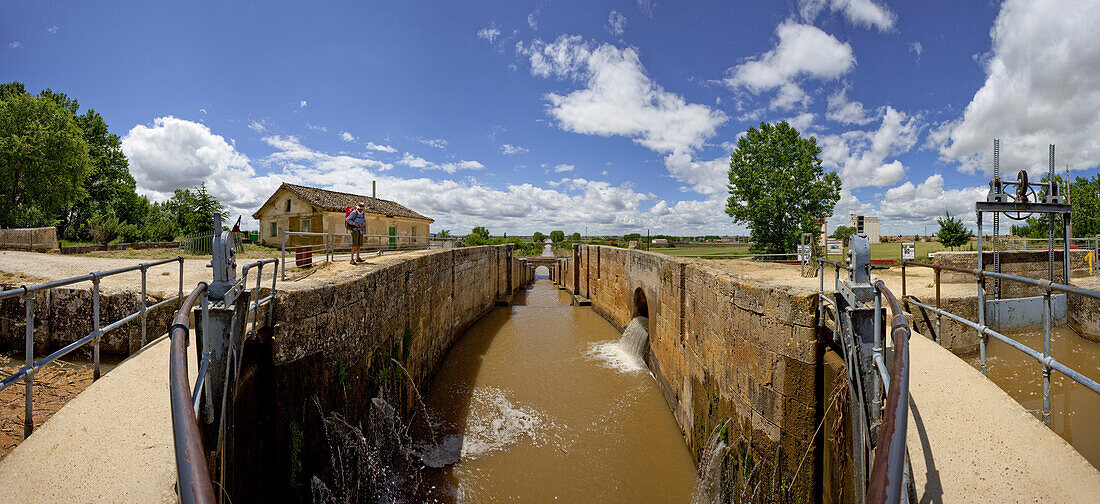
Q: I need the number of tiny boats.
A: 0